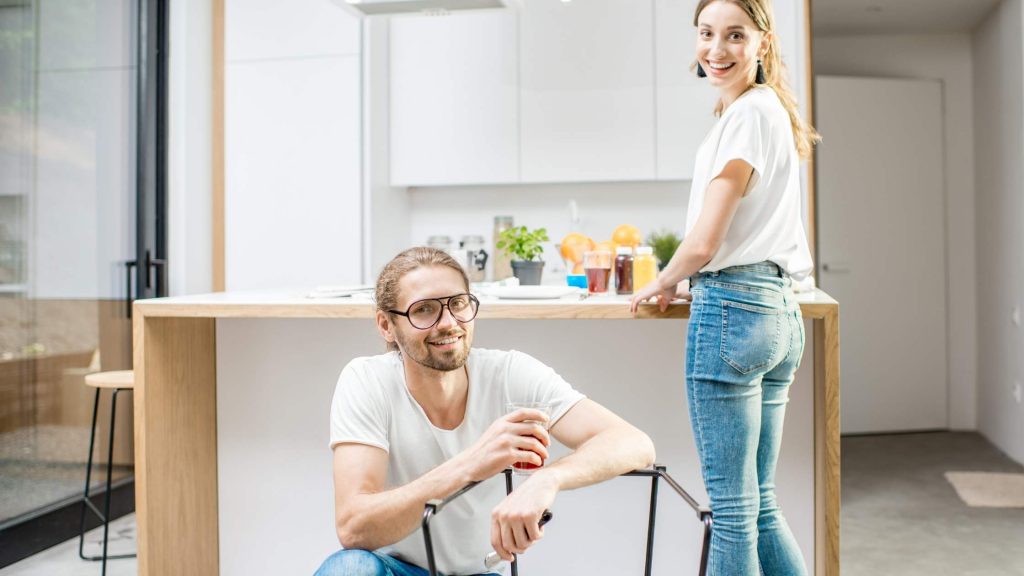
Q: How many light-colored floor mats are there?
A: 1